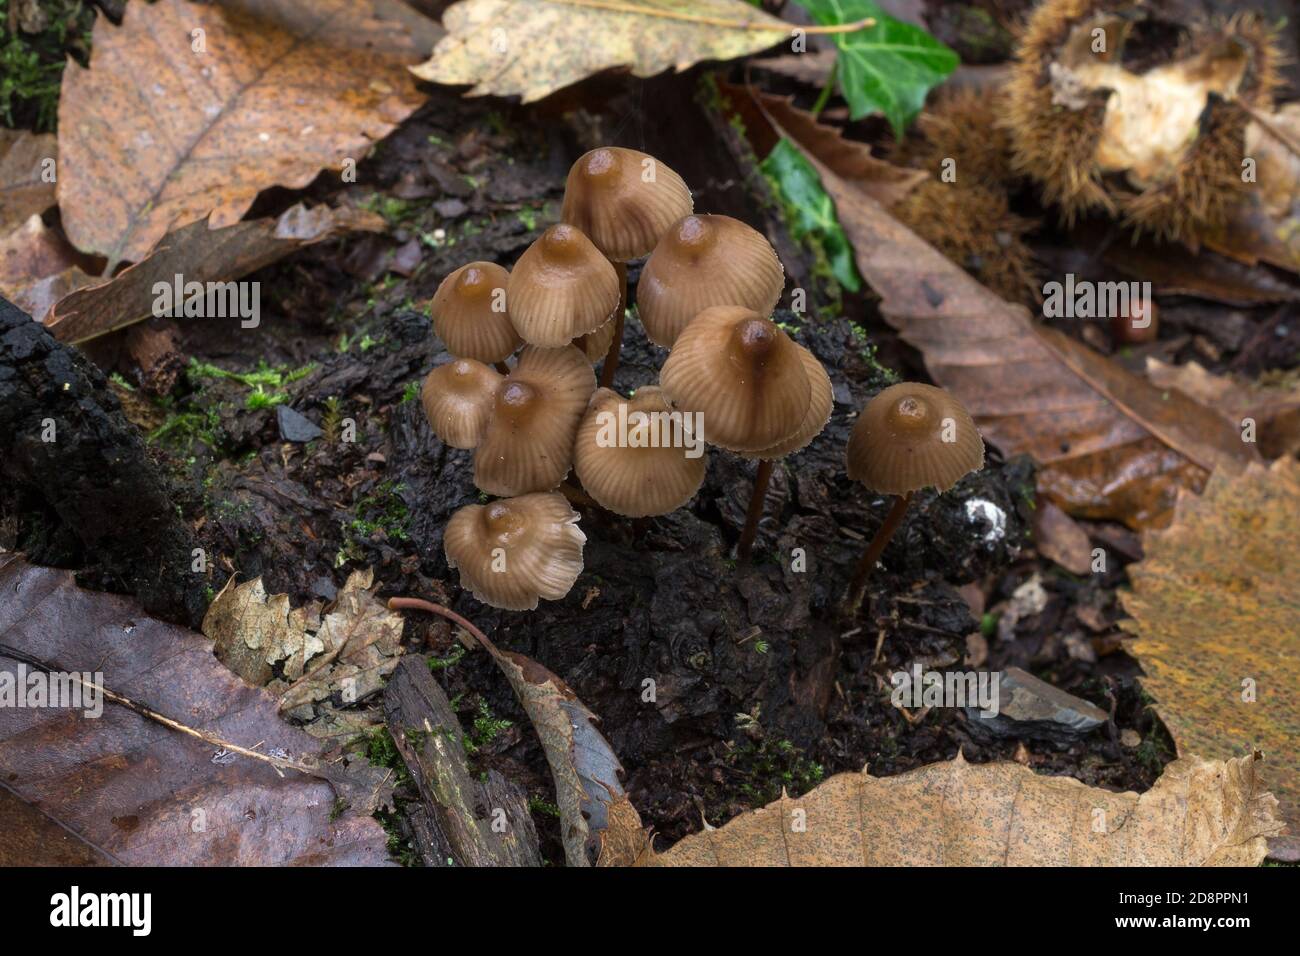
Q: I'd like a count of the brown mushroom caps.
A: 12